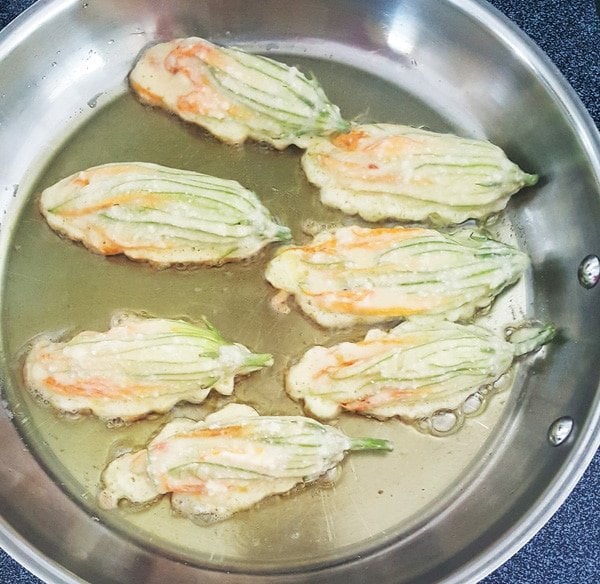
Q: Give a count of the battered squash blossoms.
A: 7